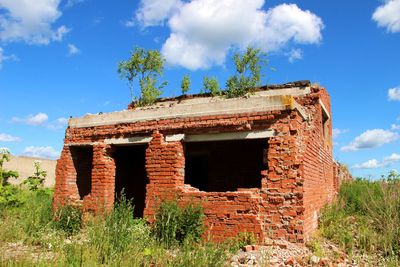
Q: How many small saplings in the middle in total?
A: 2